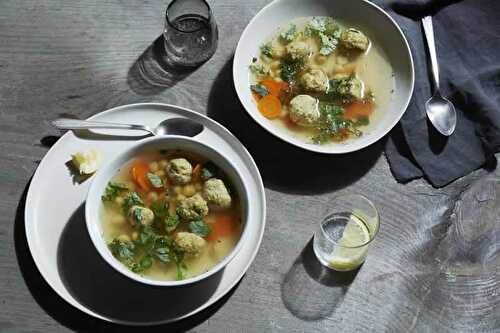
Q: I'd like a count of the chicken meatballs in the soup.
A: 10